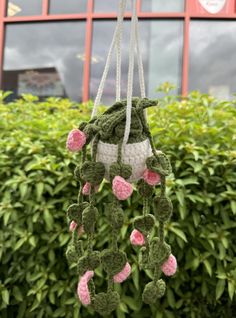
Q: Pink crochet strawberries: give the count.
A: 9